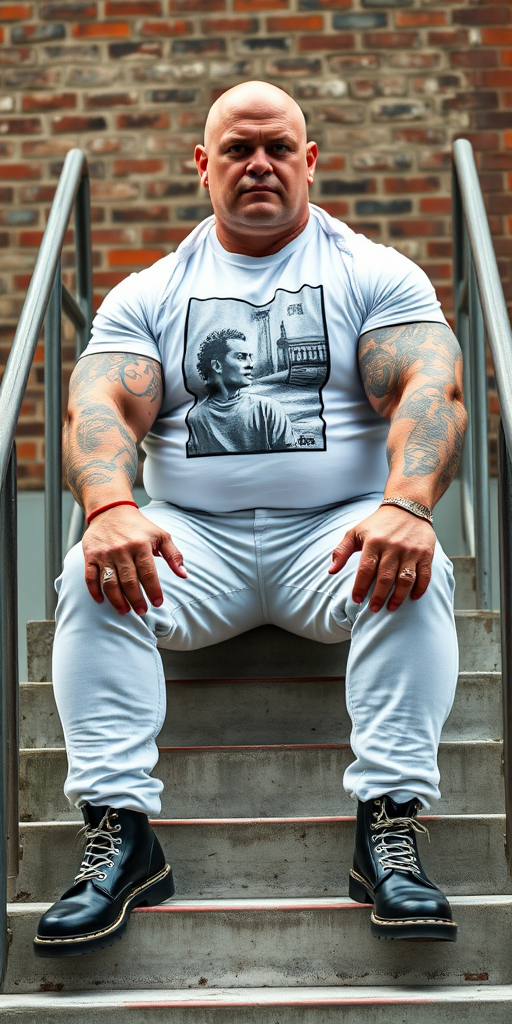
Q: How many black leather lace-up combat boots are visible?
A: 2